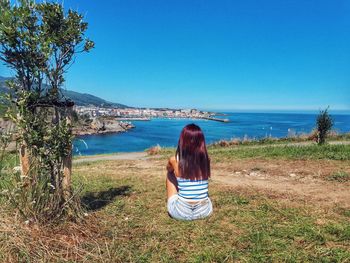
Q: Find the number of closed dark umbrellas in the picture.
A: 0